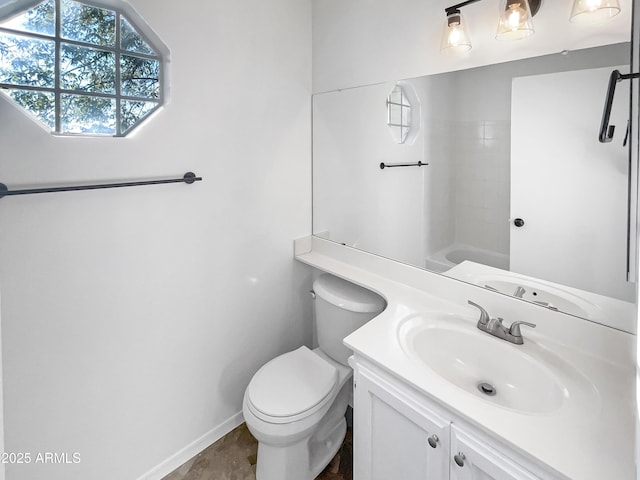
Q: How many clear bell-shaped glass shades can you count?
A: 3